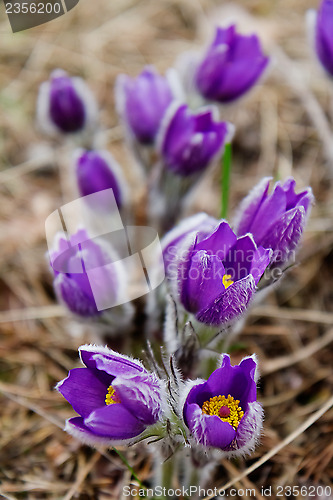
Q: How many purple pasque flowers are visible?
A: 12